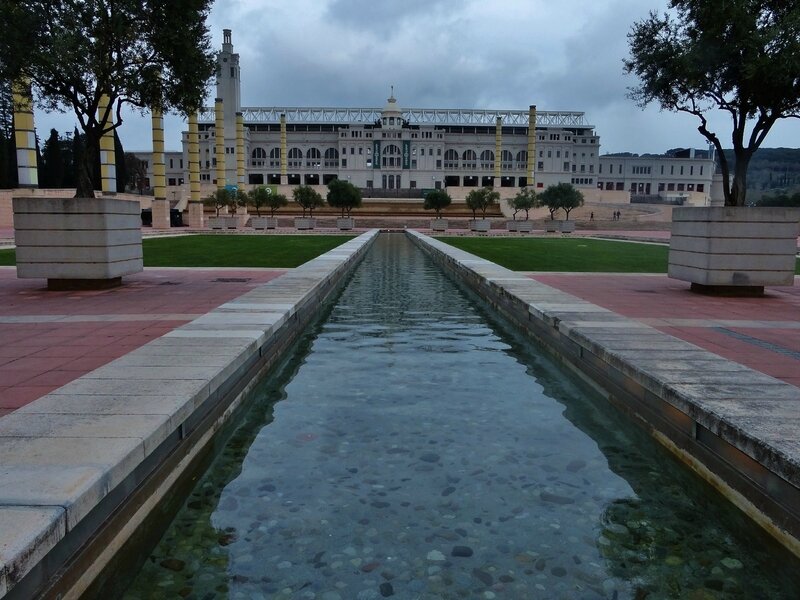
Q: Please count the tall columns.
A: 9